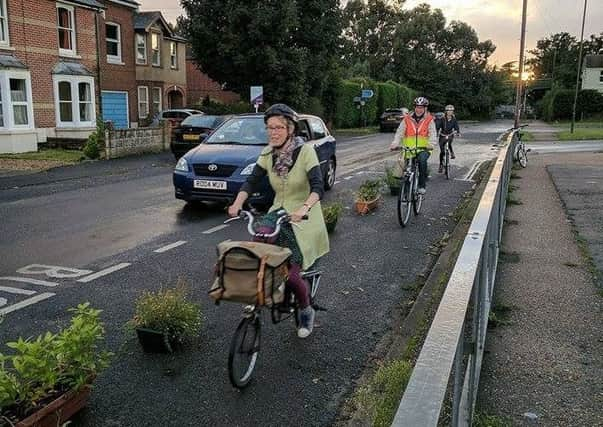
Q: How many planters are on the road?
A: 5